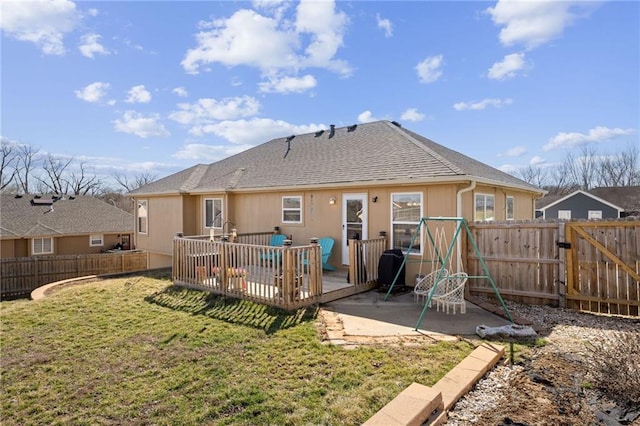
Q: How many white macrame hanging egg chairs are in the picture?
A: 2